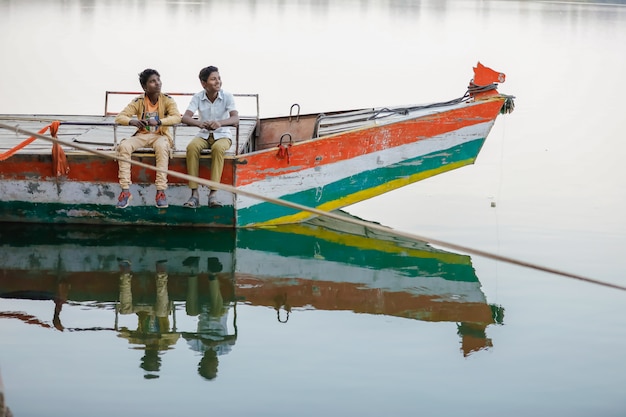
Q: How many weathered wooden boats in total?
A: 1